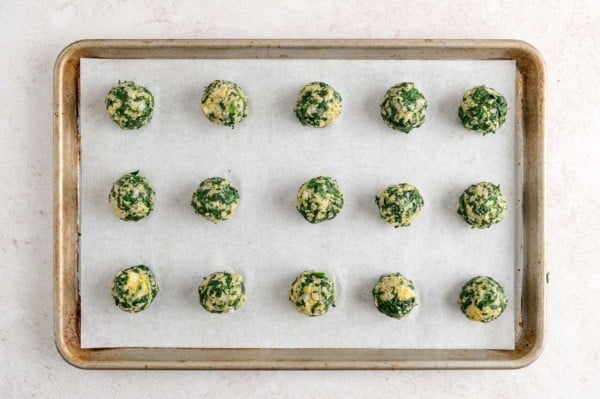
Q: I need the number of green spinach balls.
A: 15